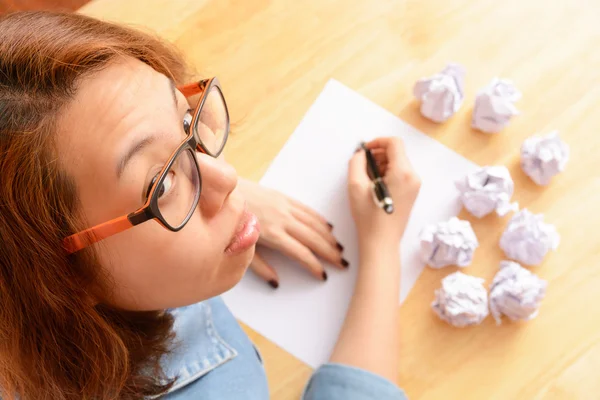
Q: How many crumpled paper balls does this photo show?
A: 8